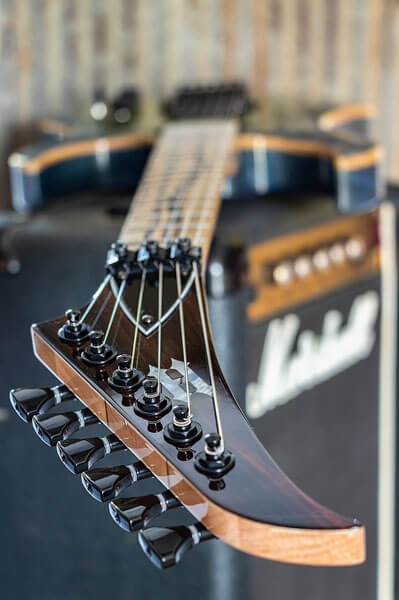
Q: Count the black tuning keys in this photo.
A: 6